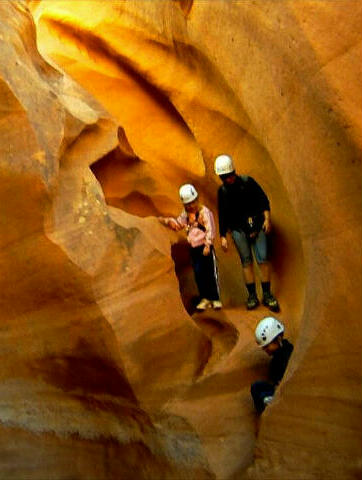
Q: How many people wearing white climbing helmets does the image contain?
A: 3